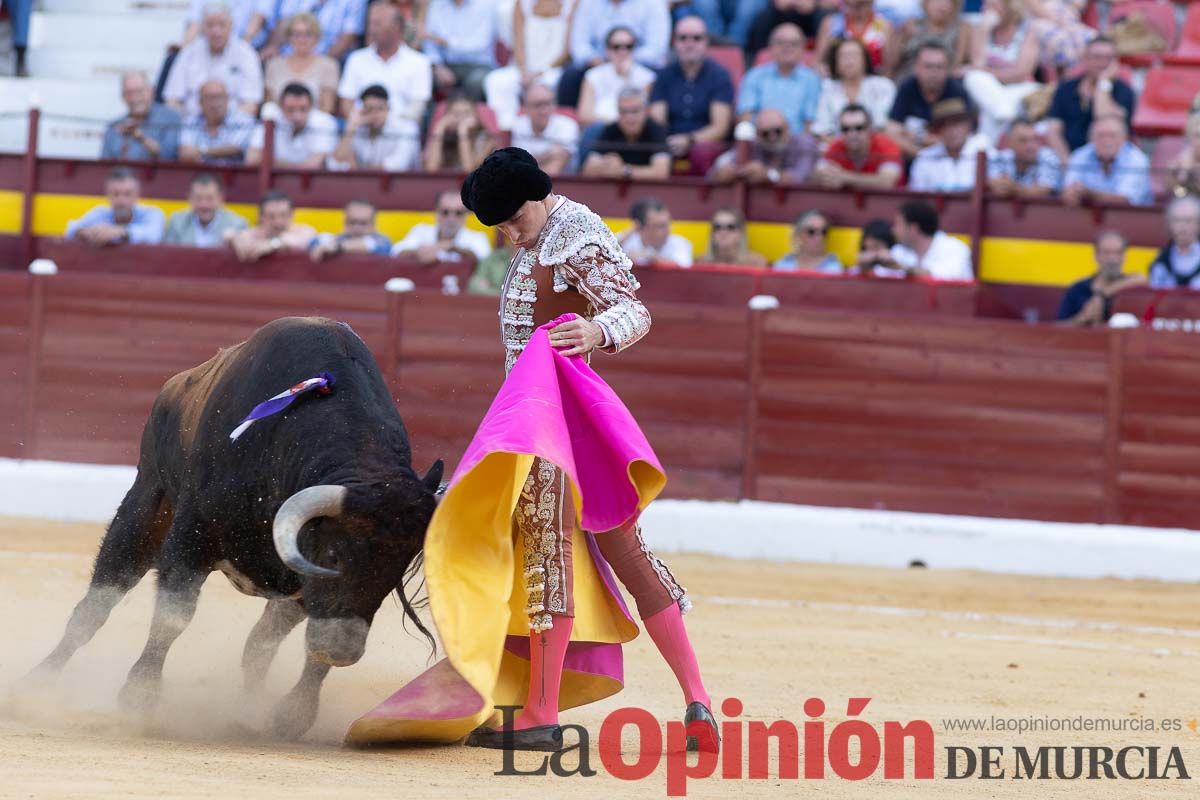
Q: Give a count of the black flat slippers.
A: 2